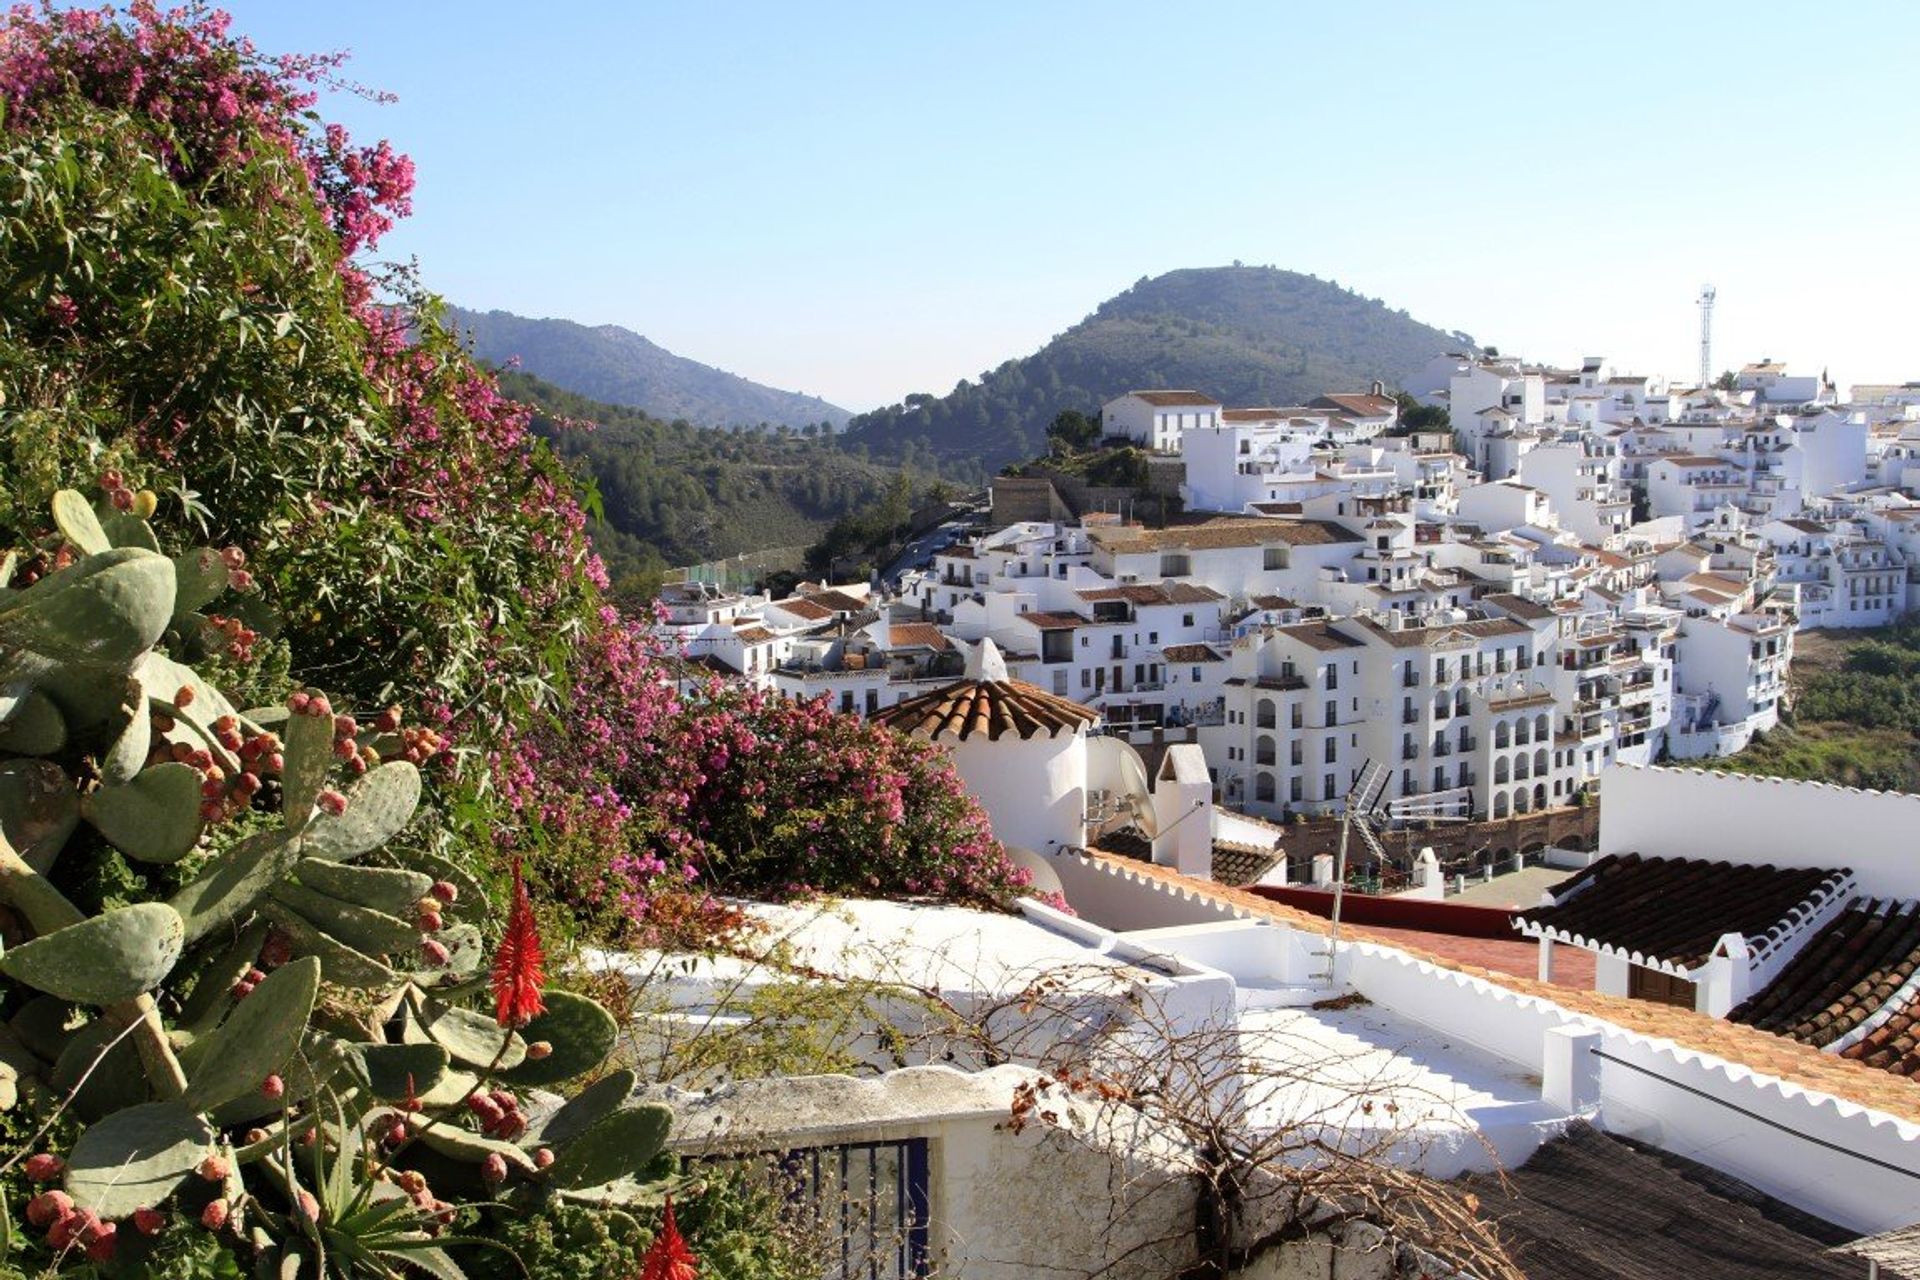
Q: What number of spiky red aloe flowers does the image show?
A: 2